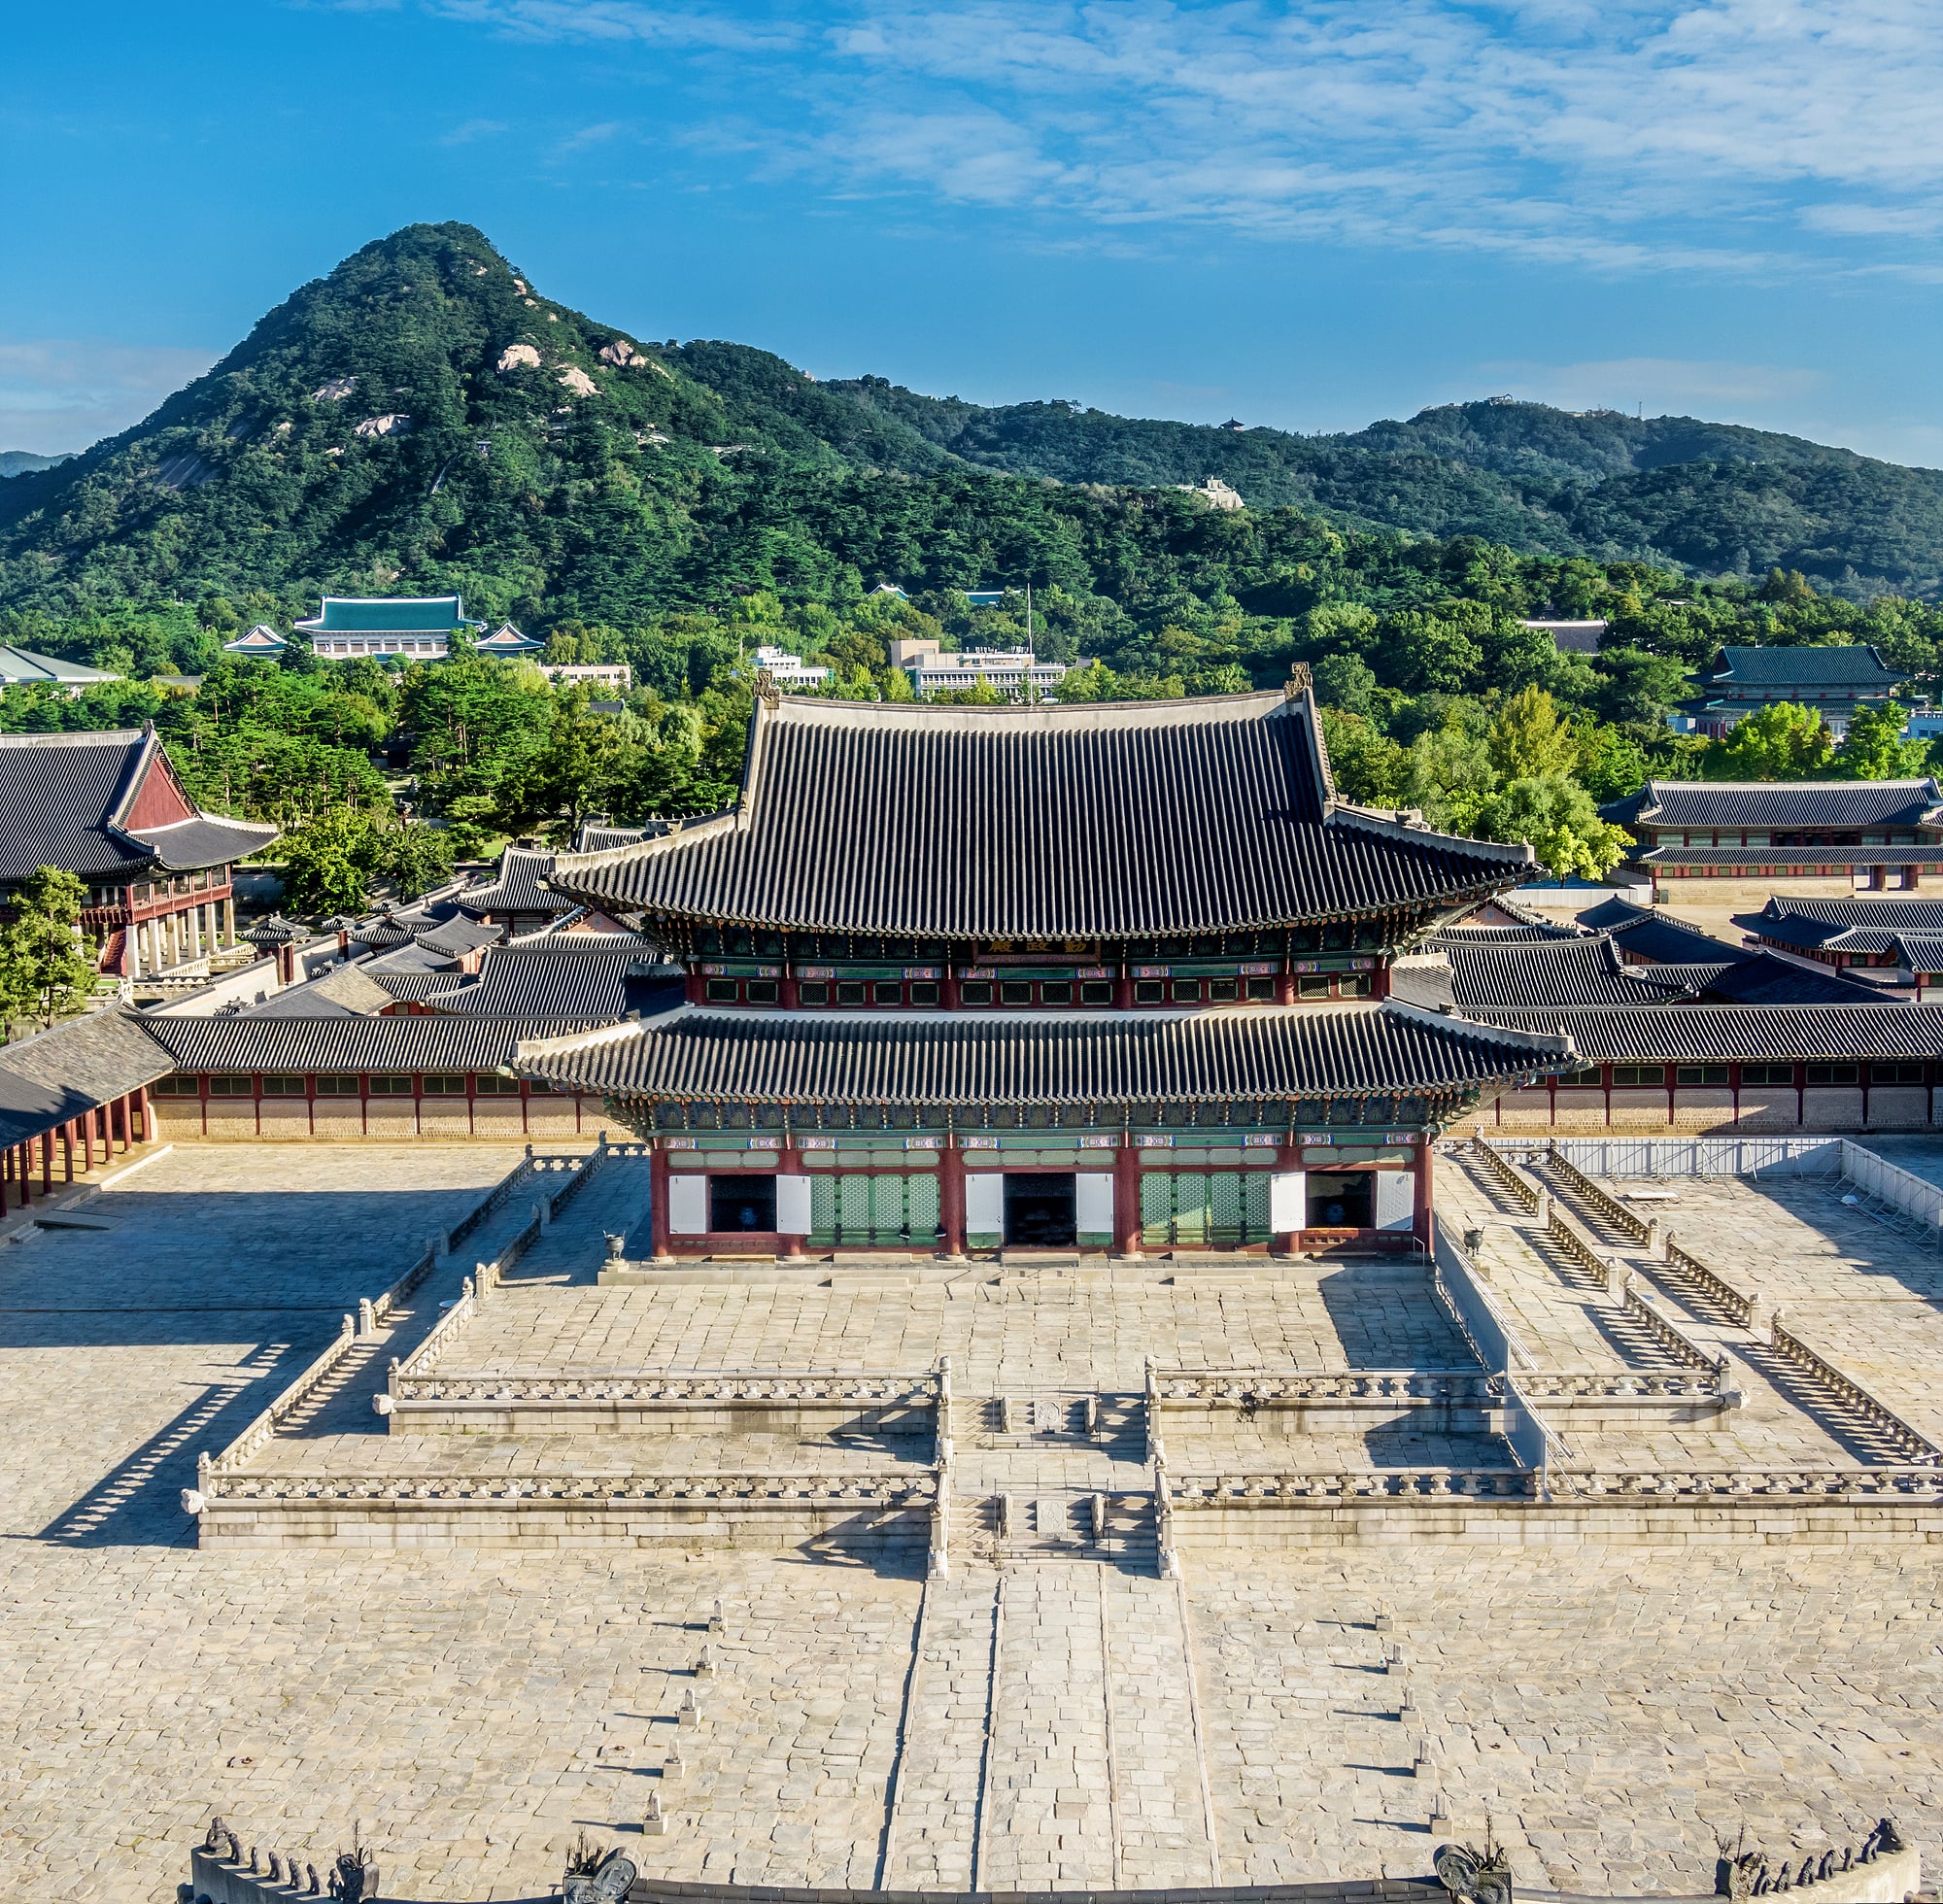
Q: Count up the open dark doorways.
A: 3